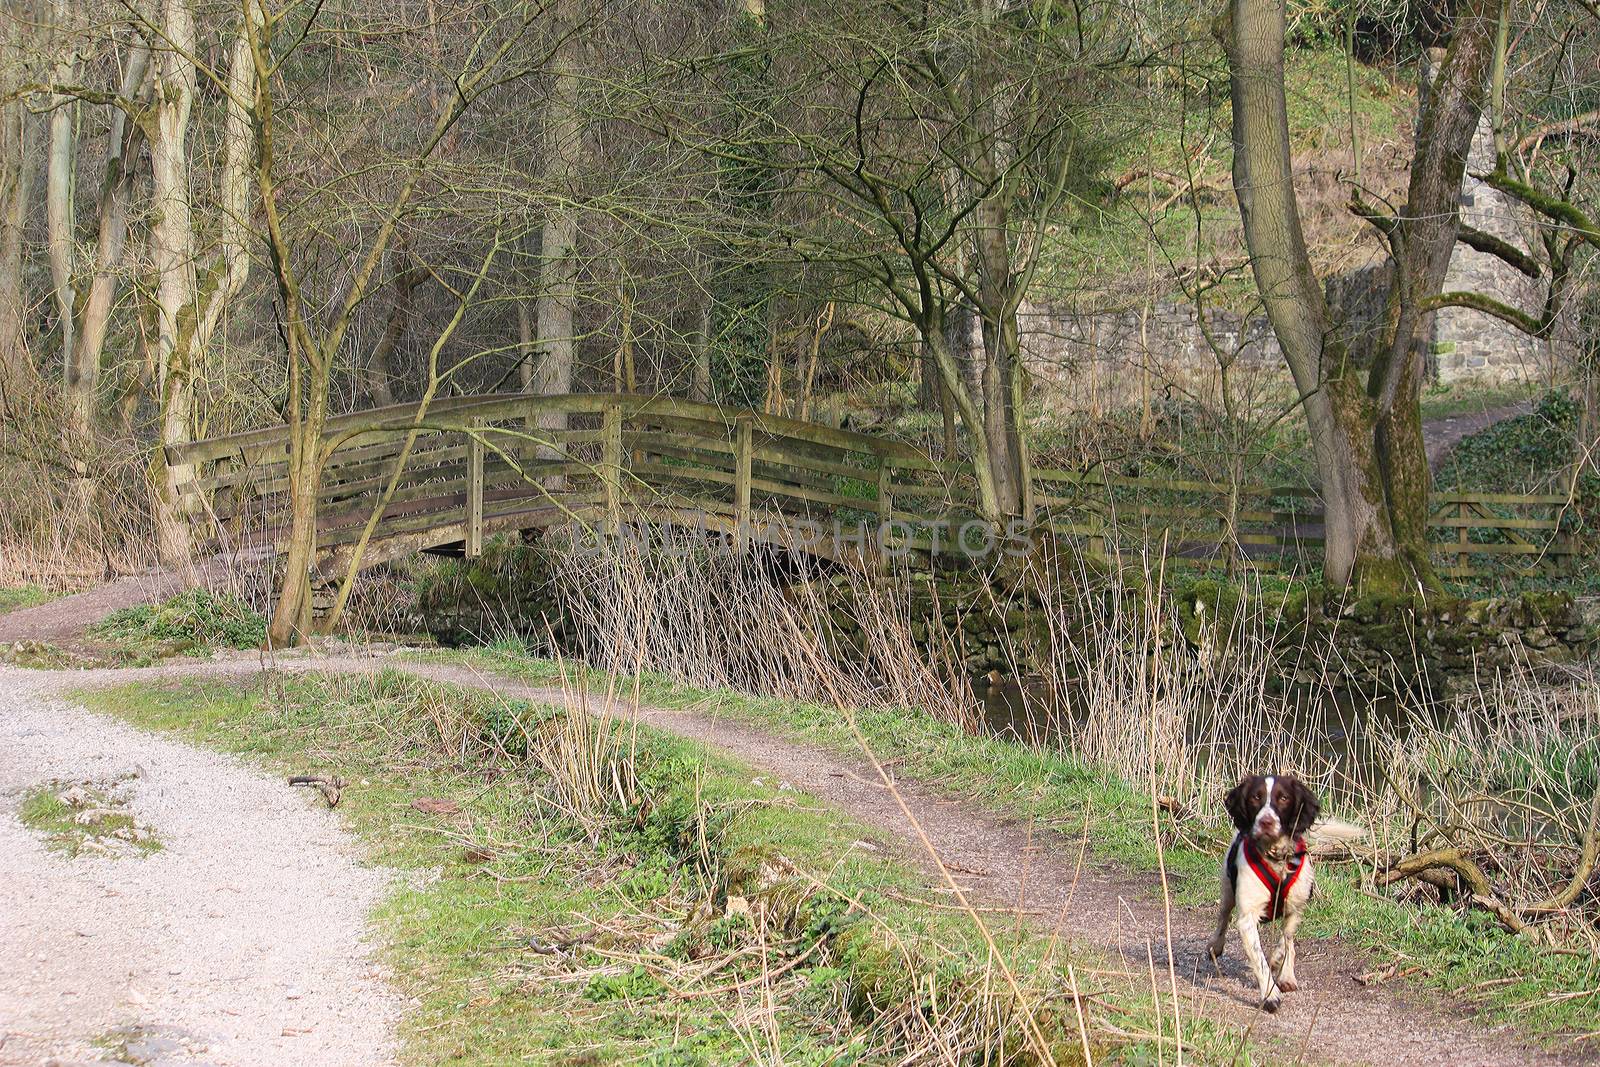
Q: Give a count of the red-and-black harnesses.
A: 1